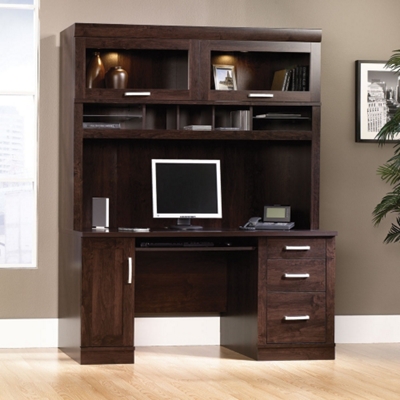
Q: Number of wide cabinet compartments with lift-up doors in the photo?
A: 2